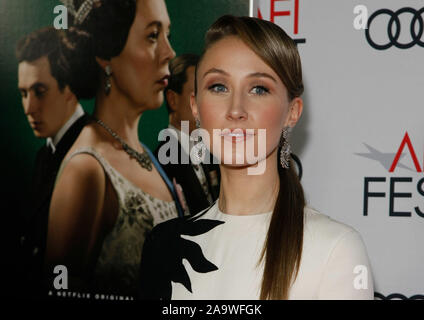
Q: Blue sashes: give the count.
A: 1